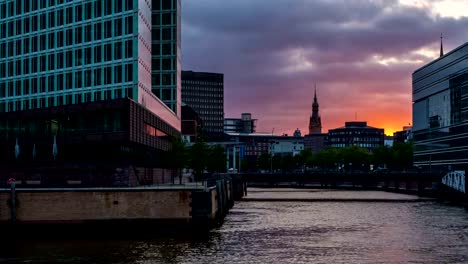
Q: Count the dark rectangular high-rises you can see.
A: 1